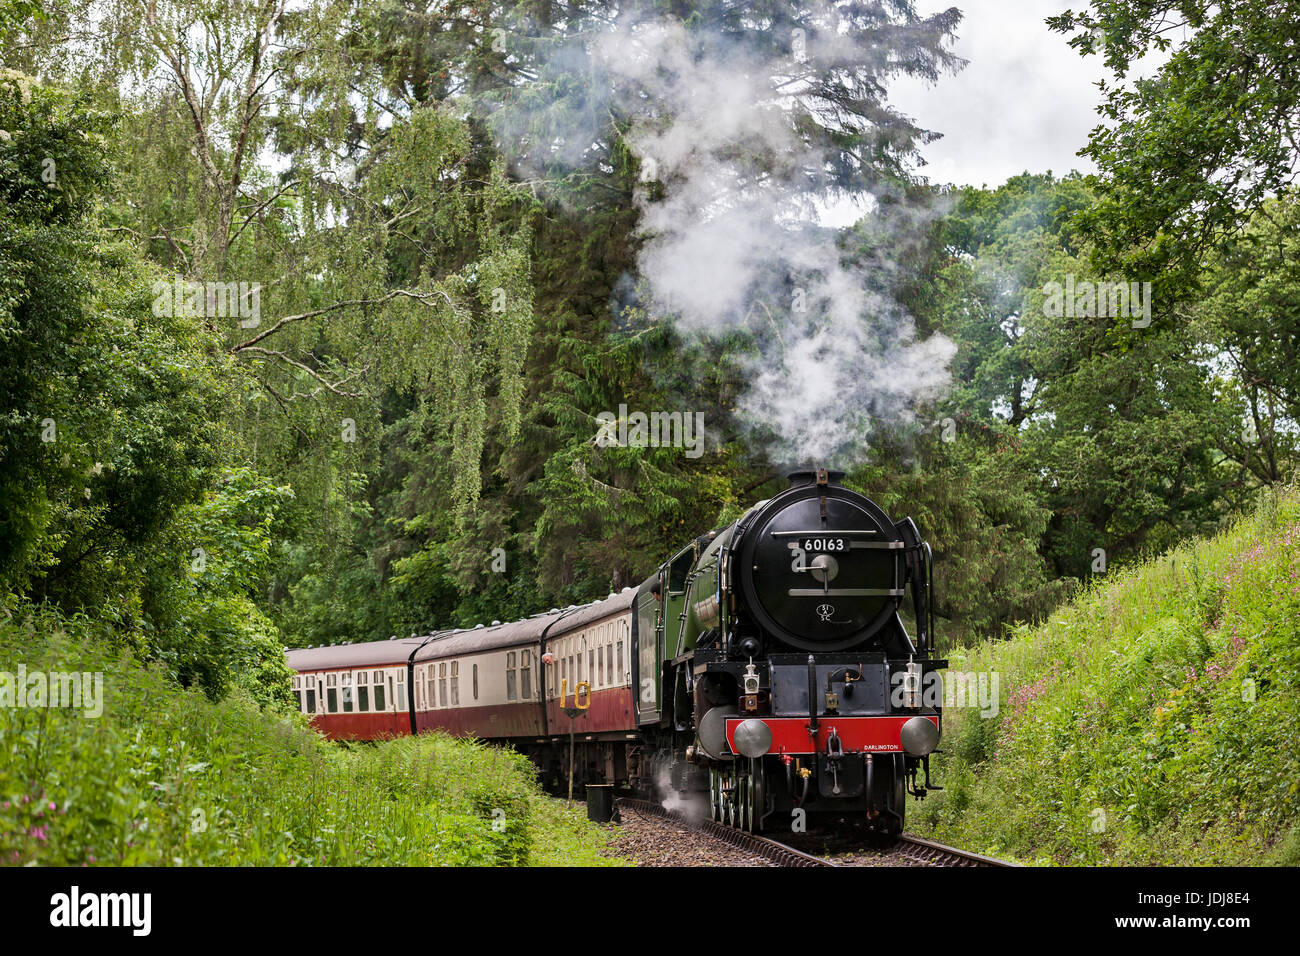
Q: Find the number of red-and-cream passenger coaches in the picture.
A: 3